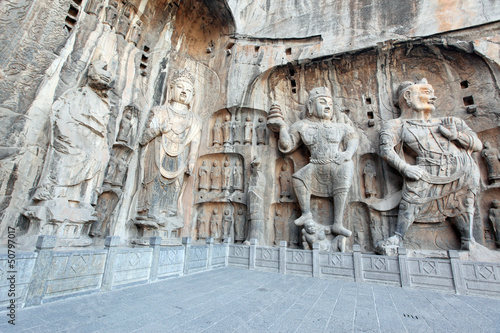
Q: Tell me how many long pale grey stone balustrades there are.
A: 2